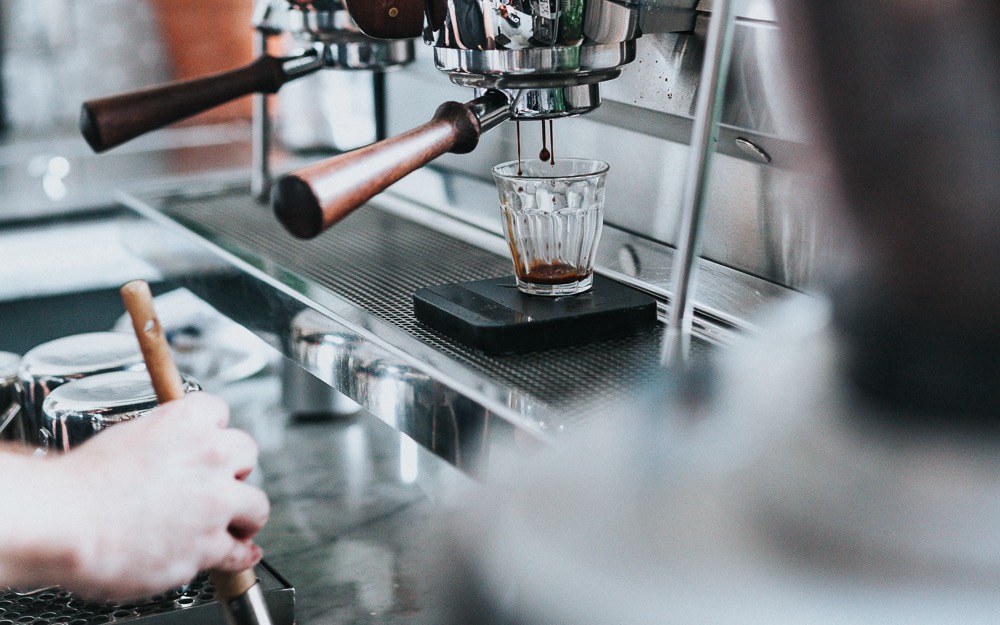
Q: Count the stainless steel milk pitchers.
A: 3